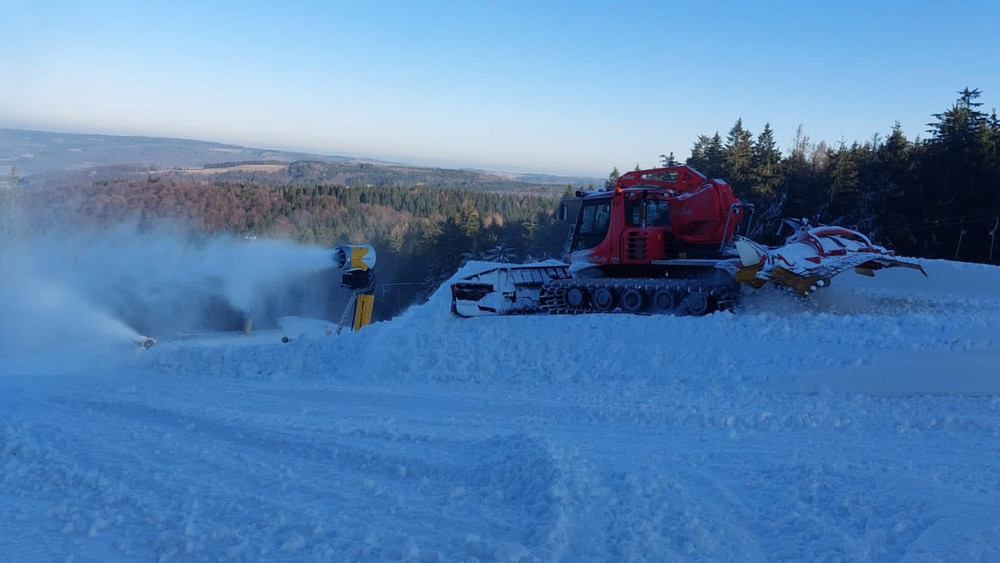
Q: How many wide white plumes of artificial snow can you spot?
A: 2